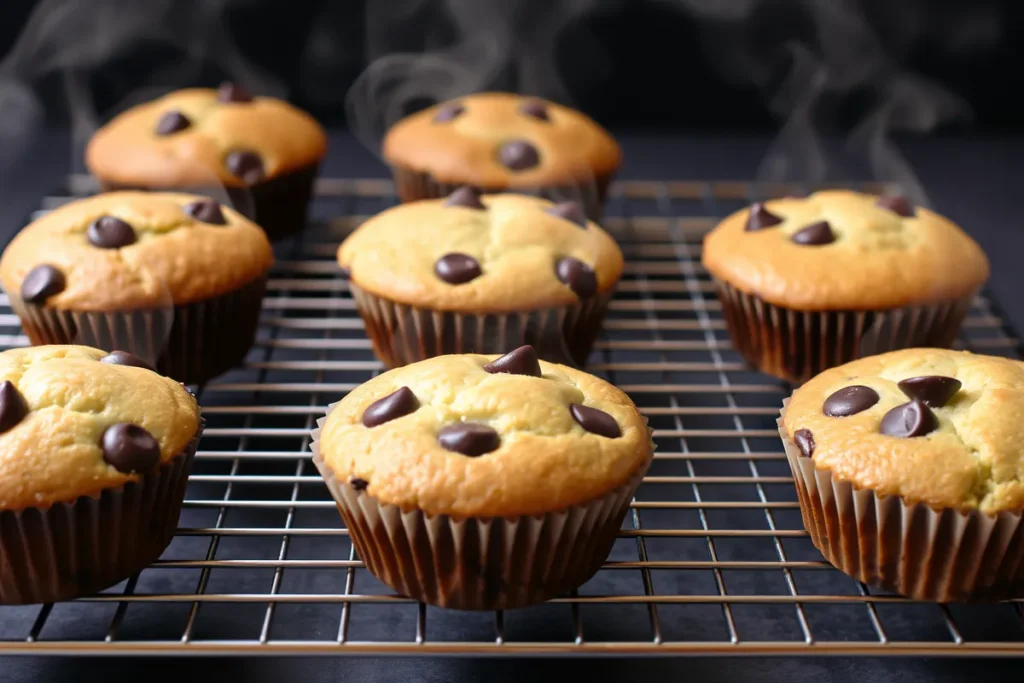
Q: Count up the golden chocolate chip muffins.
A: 8